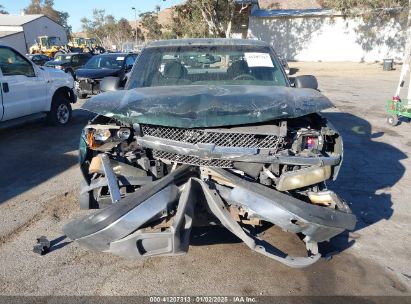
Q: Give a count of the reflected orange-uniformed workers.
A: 0